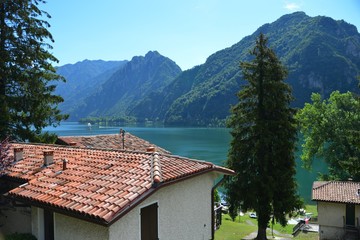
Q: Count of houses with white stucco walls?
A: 2